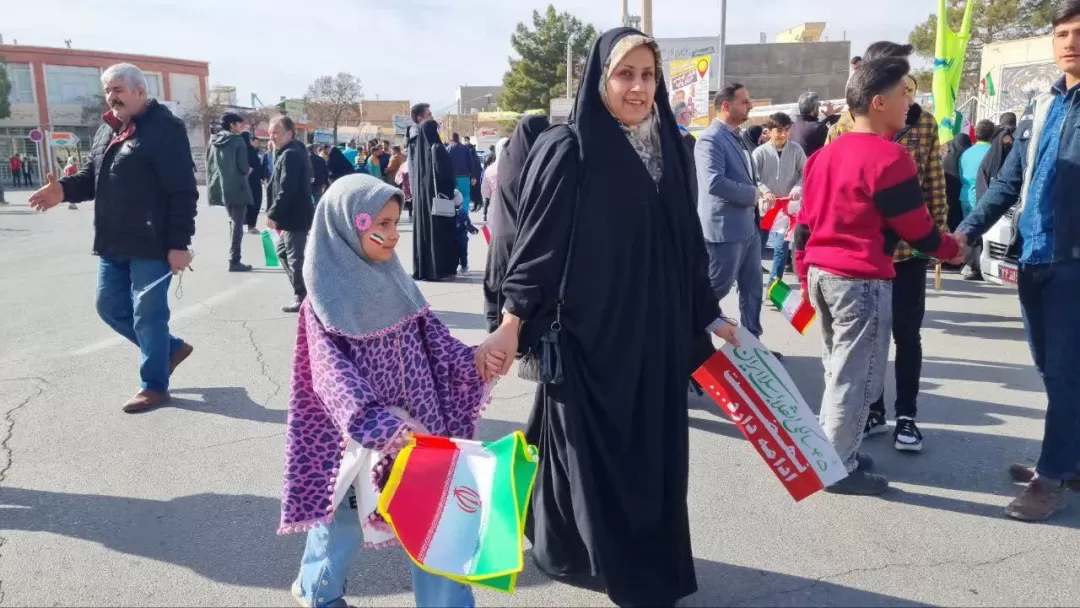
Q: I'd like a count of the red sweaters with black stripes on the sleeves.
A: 1